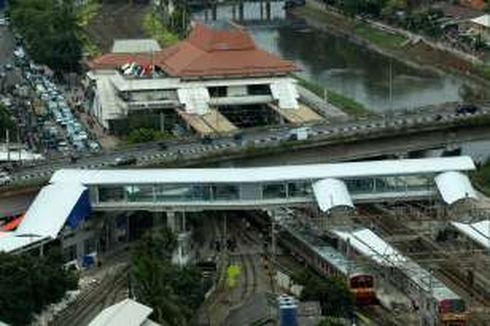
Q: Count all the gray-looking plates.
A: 0